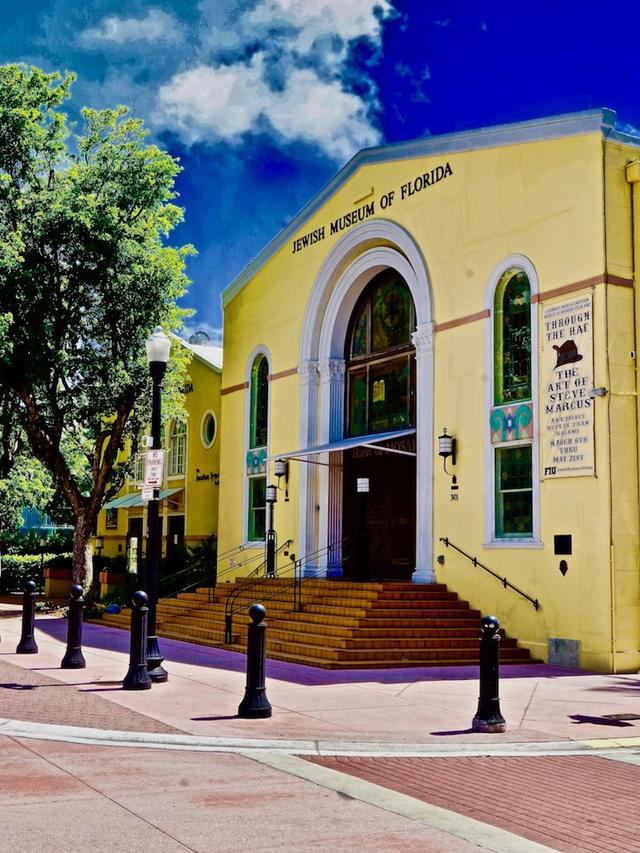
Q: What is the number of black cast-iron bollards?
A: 5